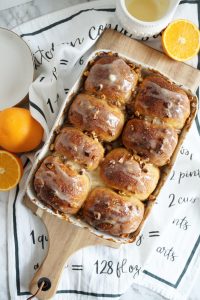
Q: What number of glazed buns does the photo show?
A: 8